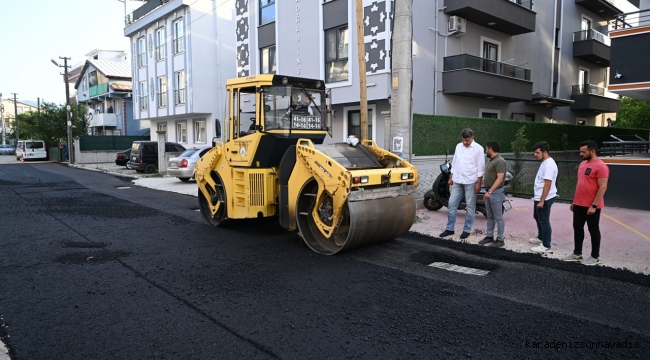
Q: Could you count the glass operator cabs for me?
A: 1